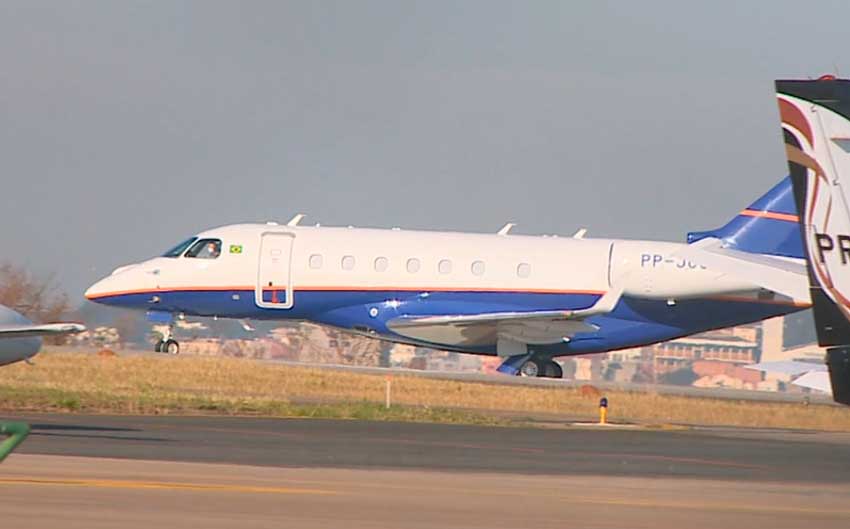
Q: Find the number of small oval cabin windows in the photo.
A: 7